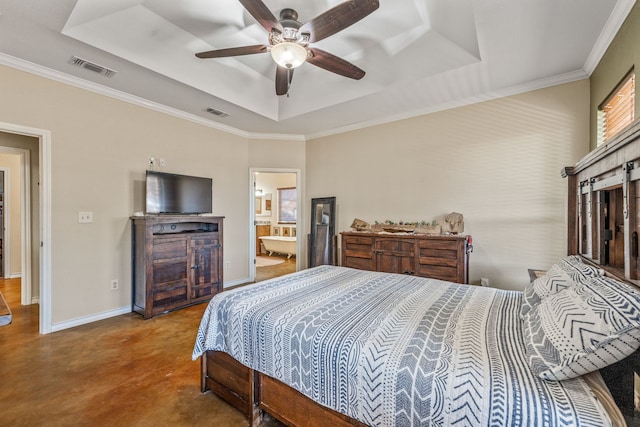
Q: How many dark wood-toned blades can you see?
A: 5